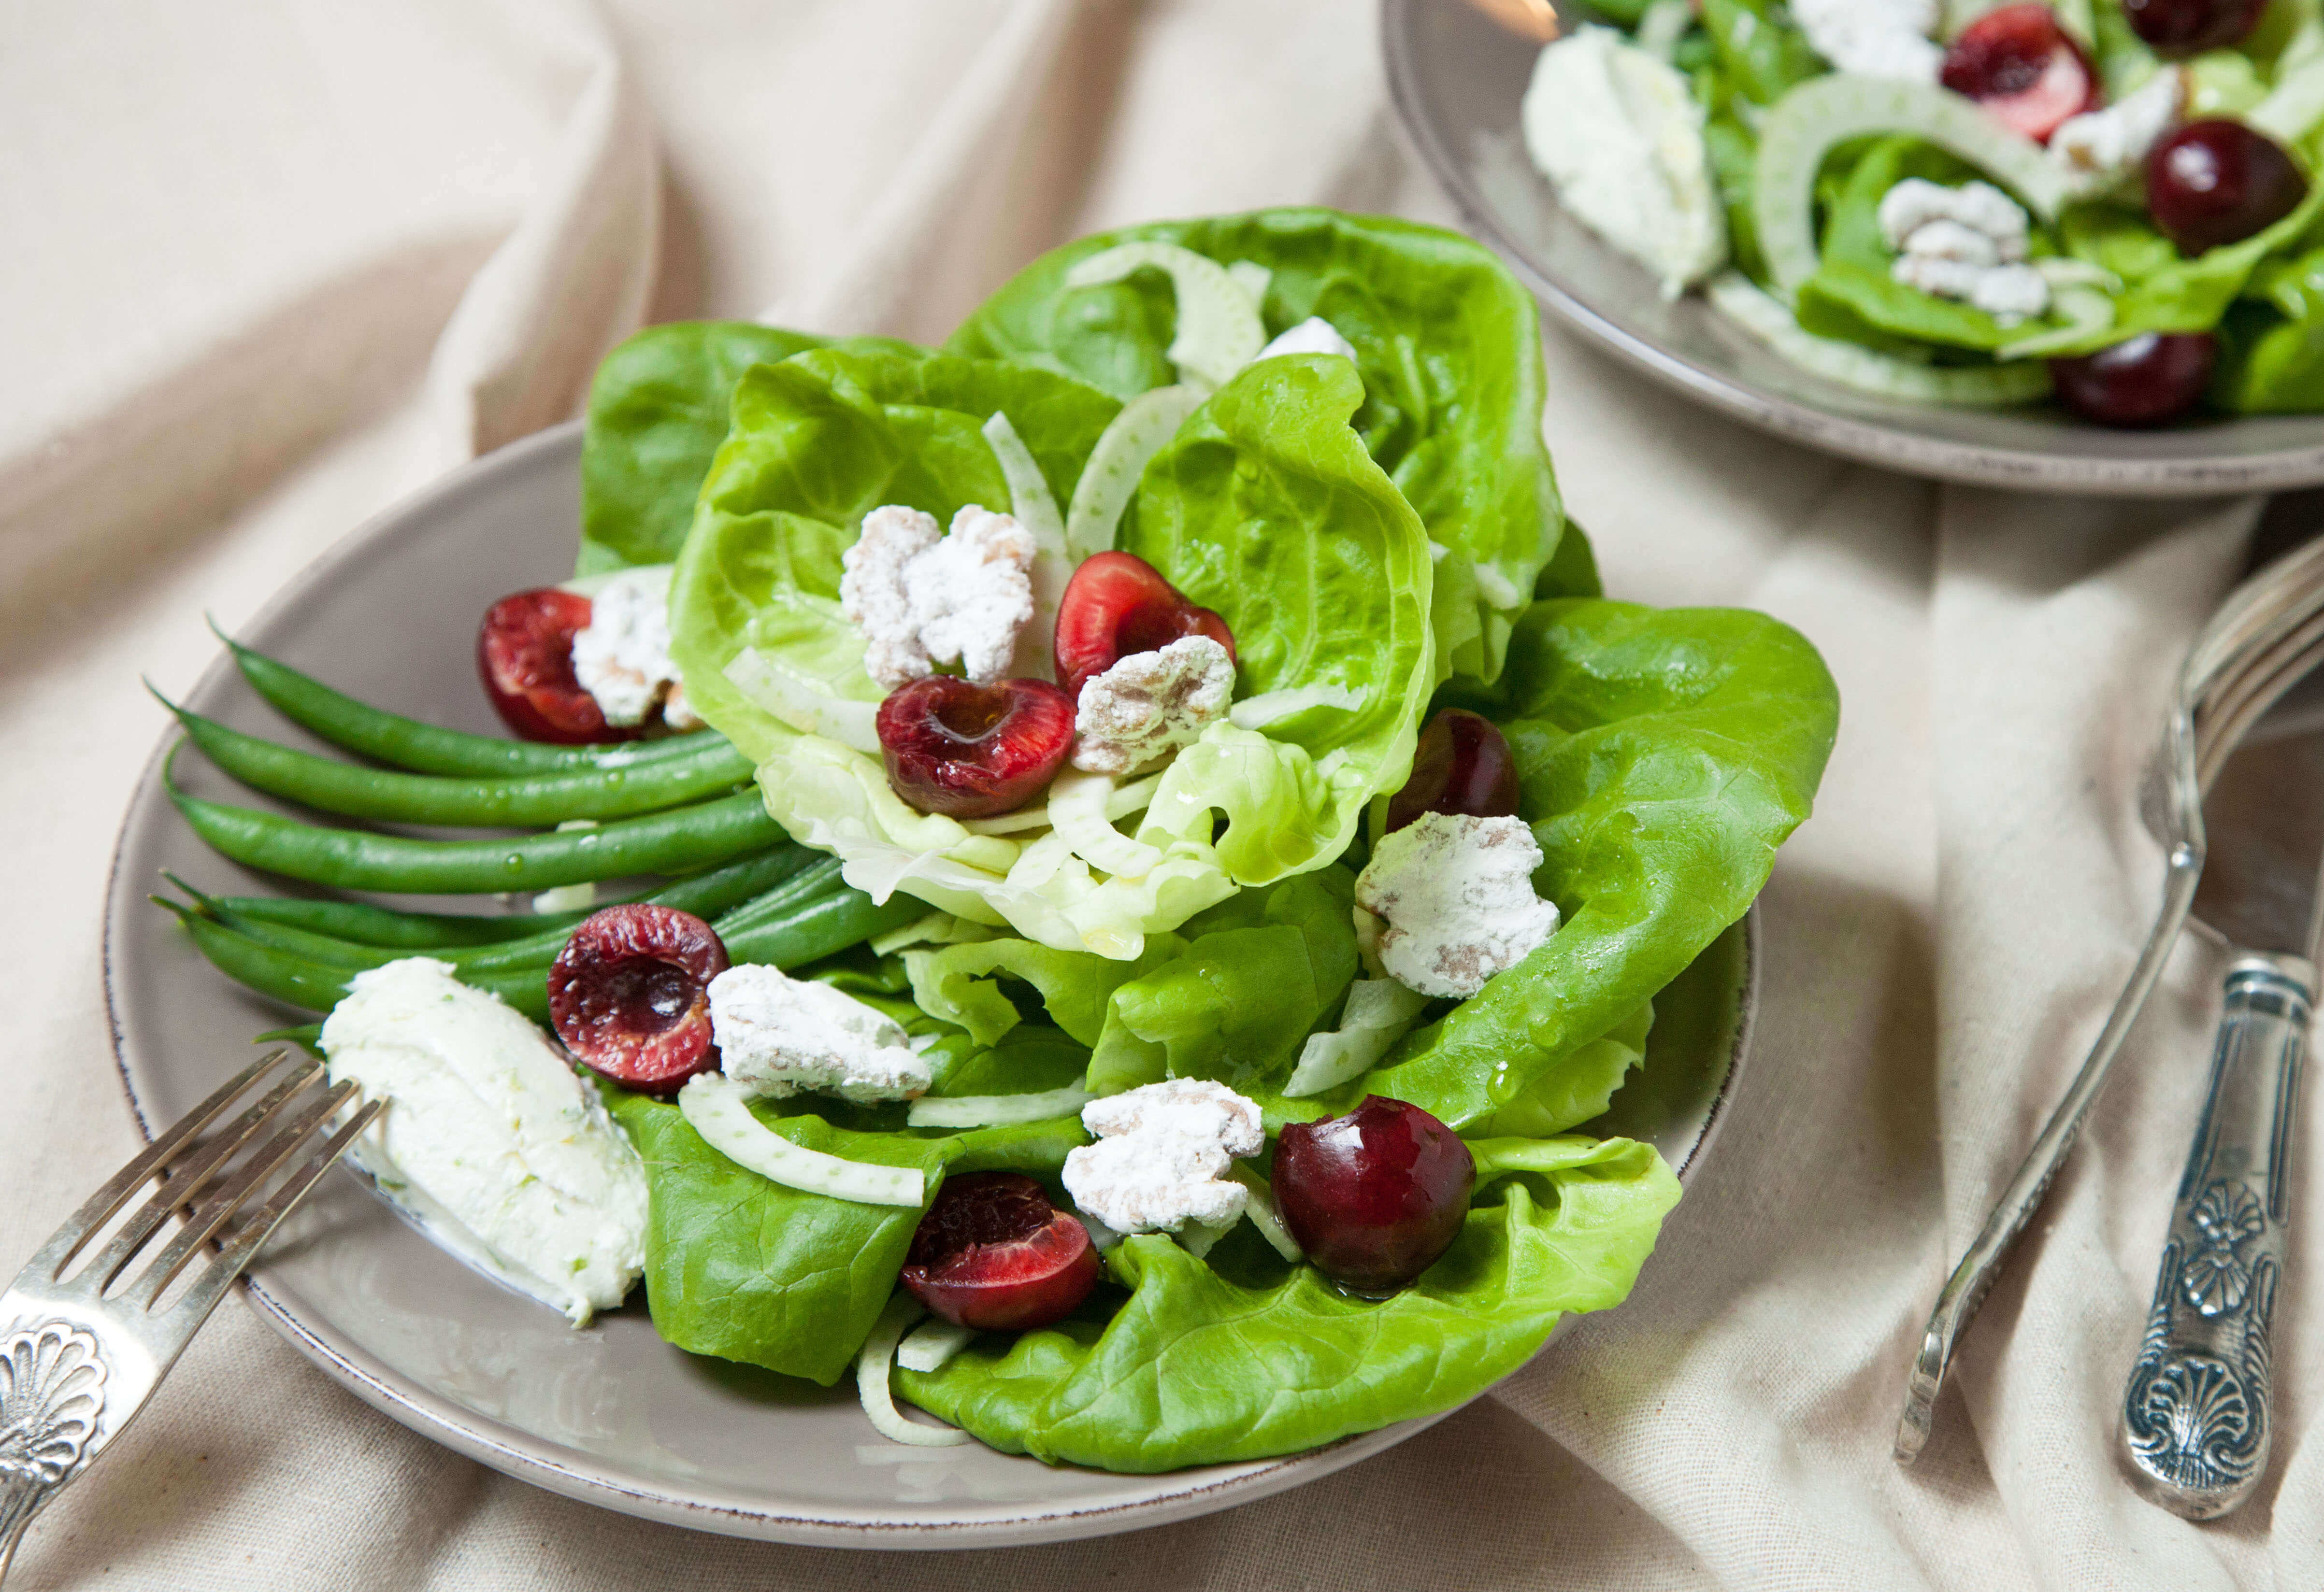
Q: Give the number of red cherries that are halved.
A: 6